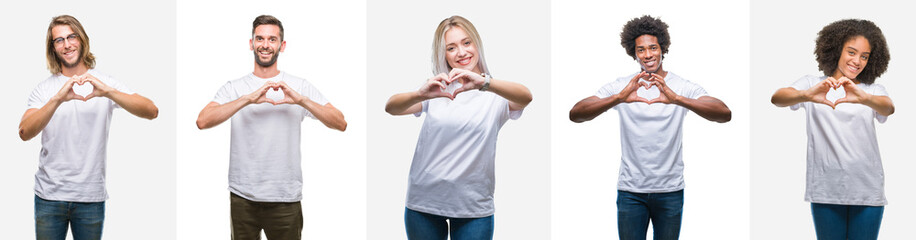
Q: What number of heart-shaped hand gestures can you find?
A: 5